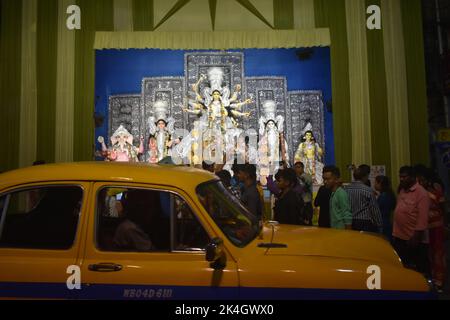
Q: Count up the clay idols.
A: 5